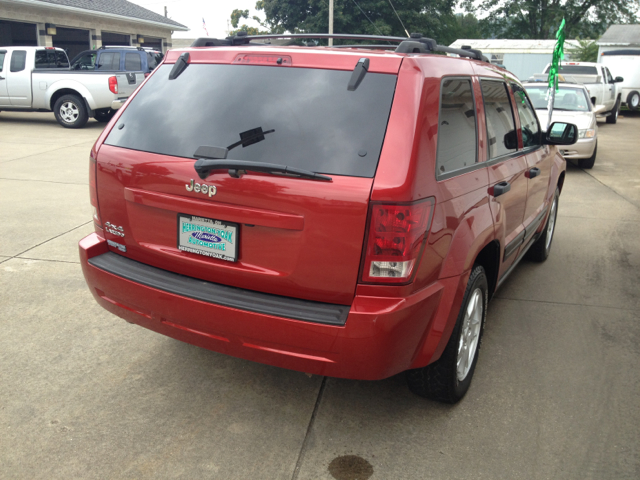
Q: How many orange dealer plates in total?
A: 0